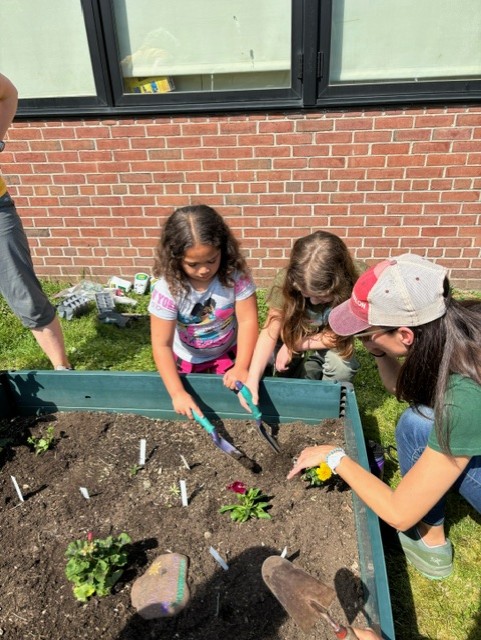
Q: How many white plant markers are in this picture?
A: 7